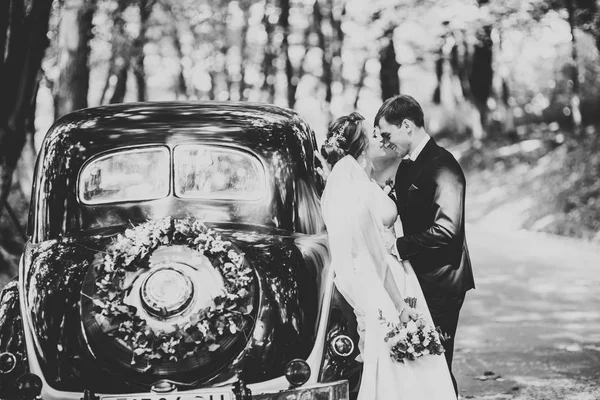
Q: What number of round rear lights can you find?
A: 4